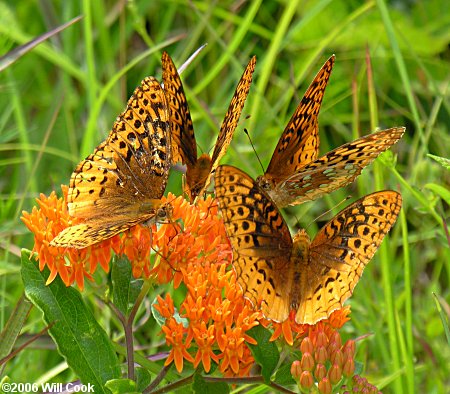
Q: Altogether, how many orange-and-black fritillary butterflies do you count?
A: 4